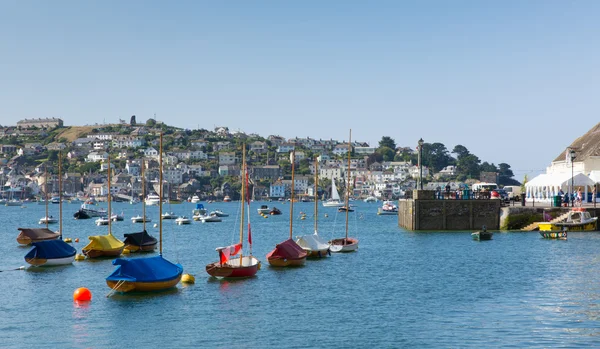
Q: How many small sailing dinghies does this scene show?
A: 9